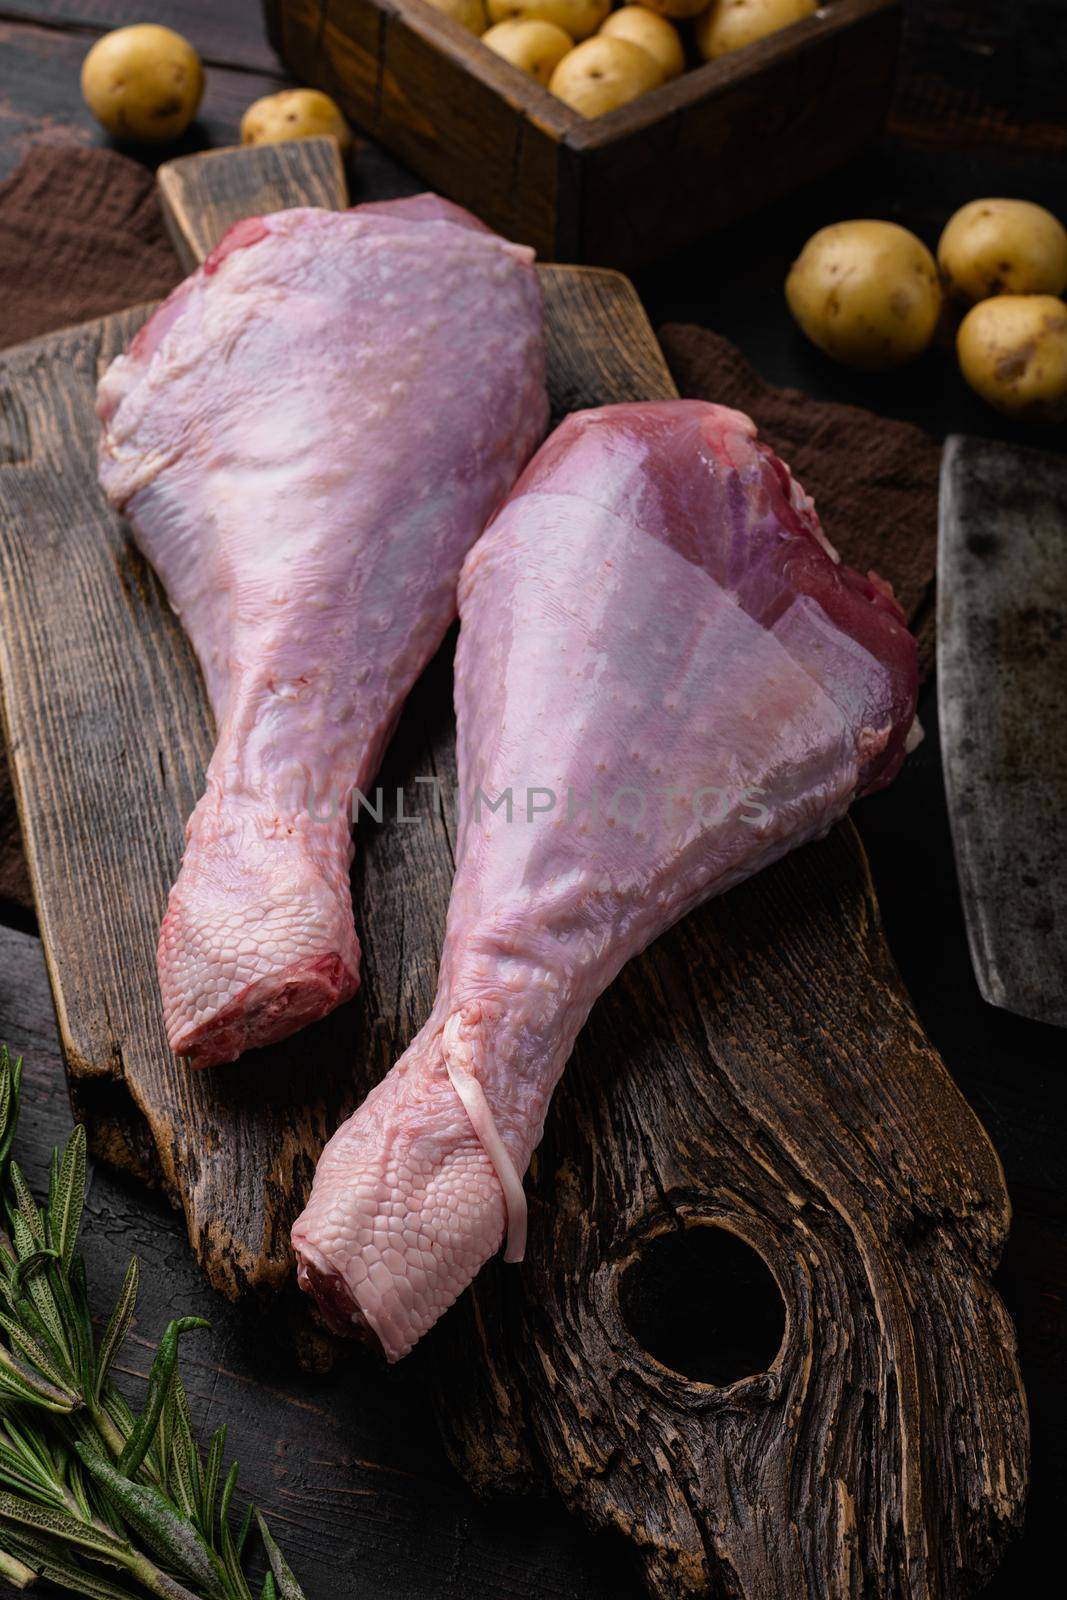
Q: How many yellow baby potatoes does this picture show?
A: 12